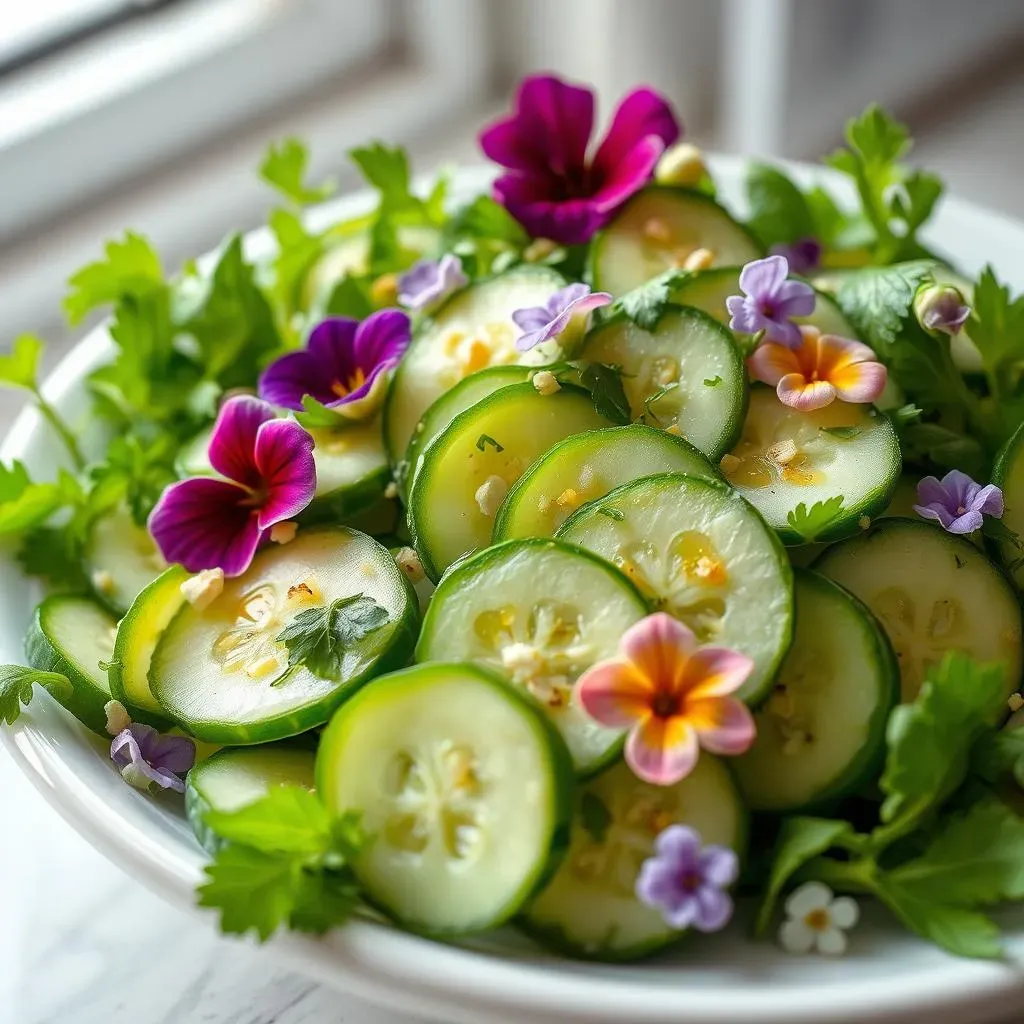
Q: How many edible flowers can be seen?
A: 14